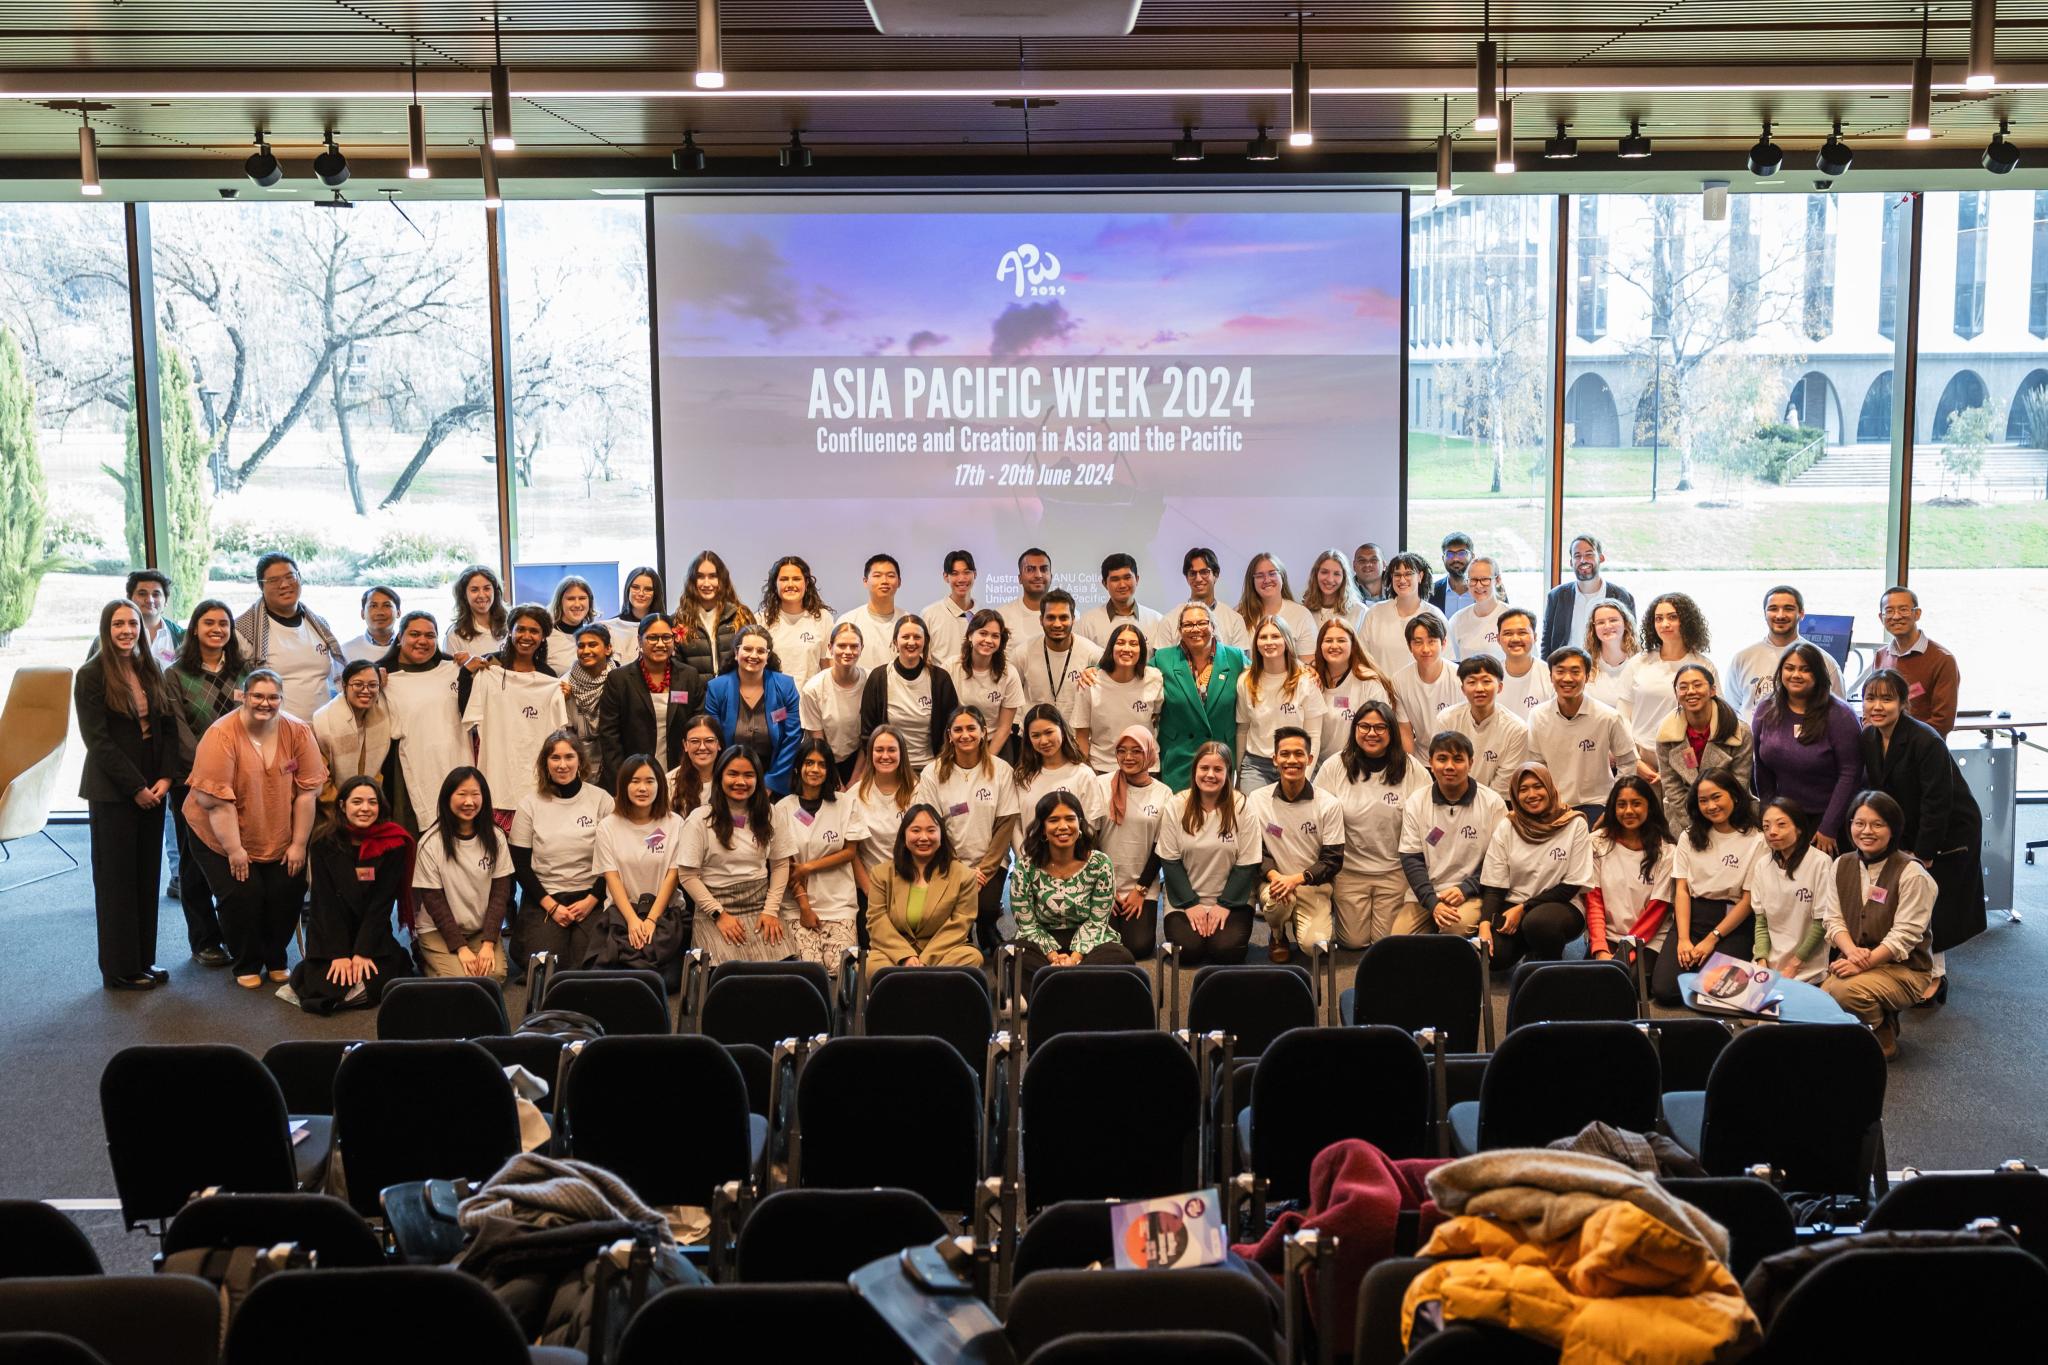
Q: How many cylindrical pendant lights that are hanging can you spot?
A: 11